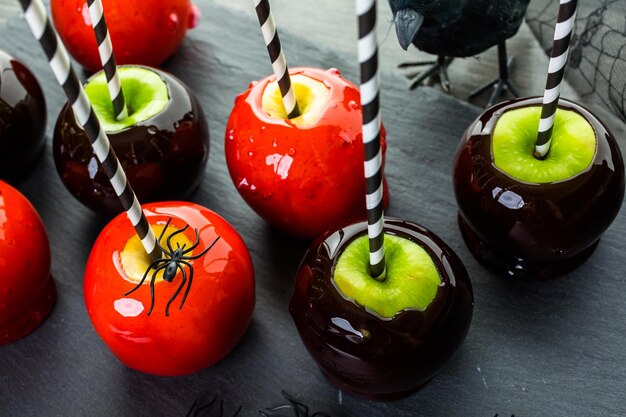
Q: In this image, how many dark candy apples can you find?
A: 4